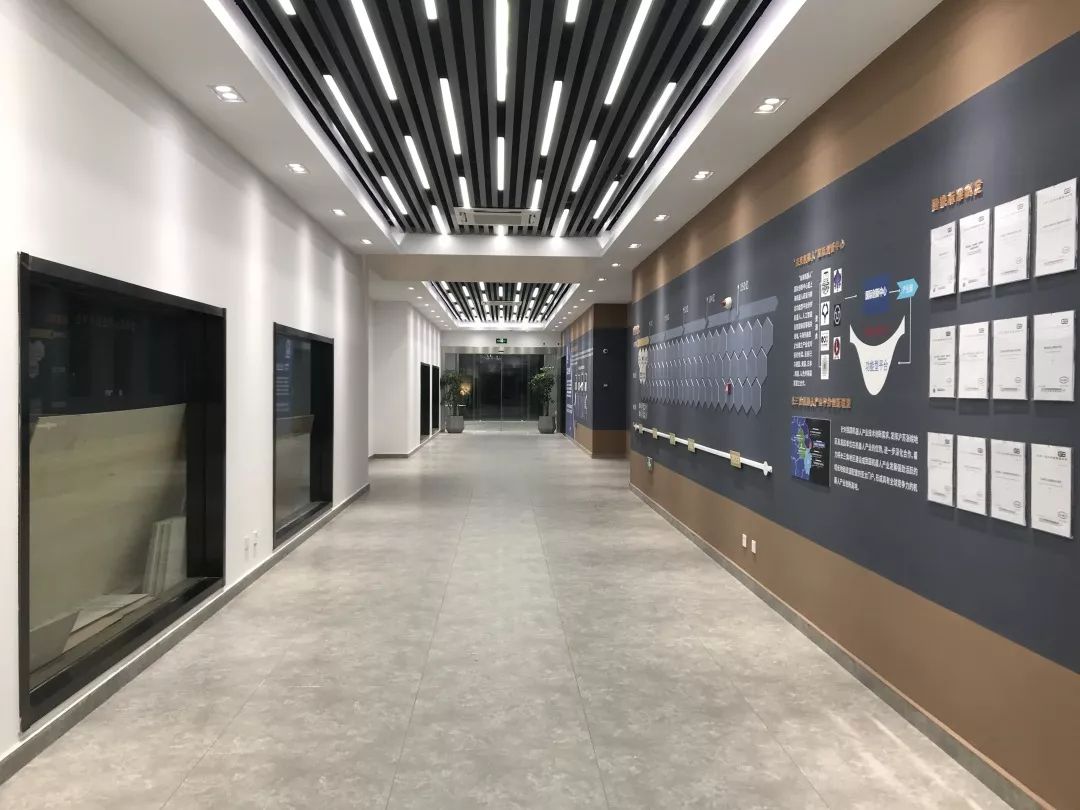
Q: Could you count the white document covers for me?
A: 12